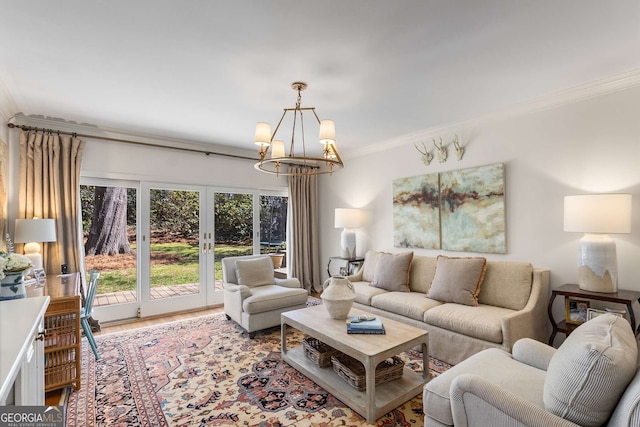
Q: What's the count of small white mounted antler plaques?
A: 3